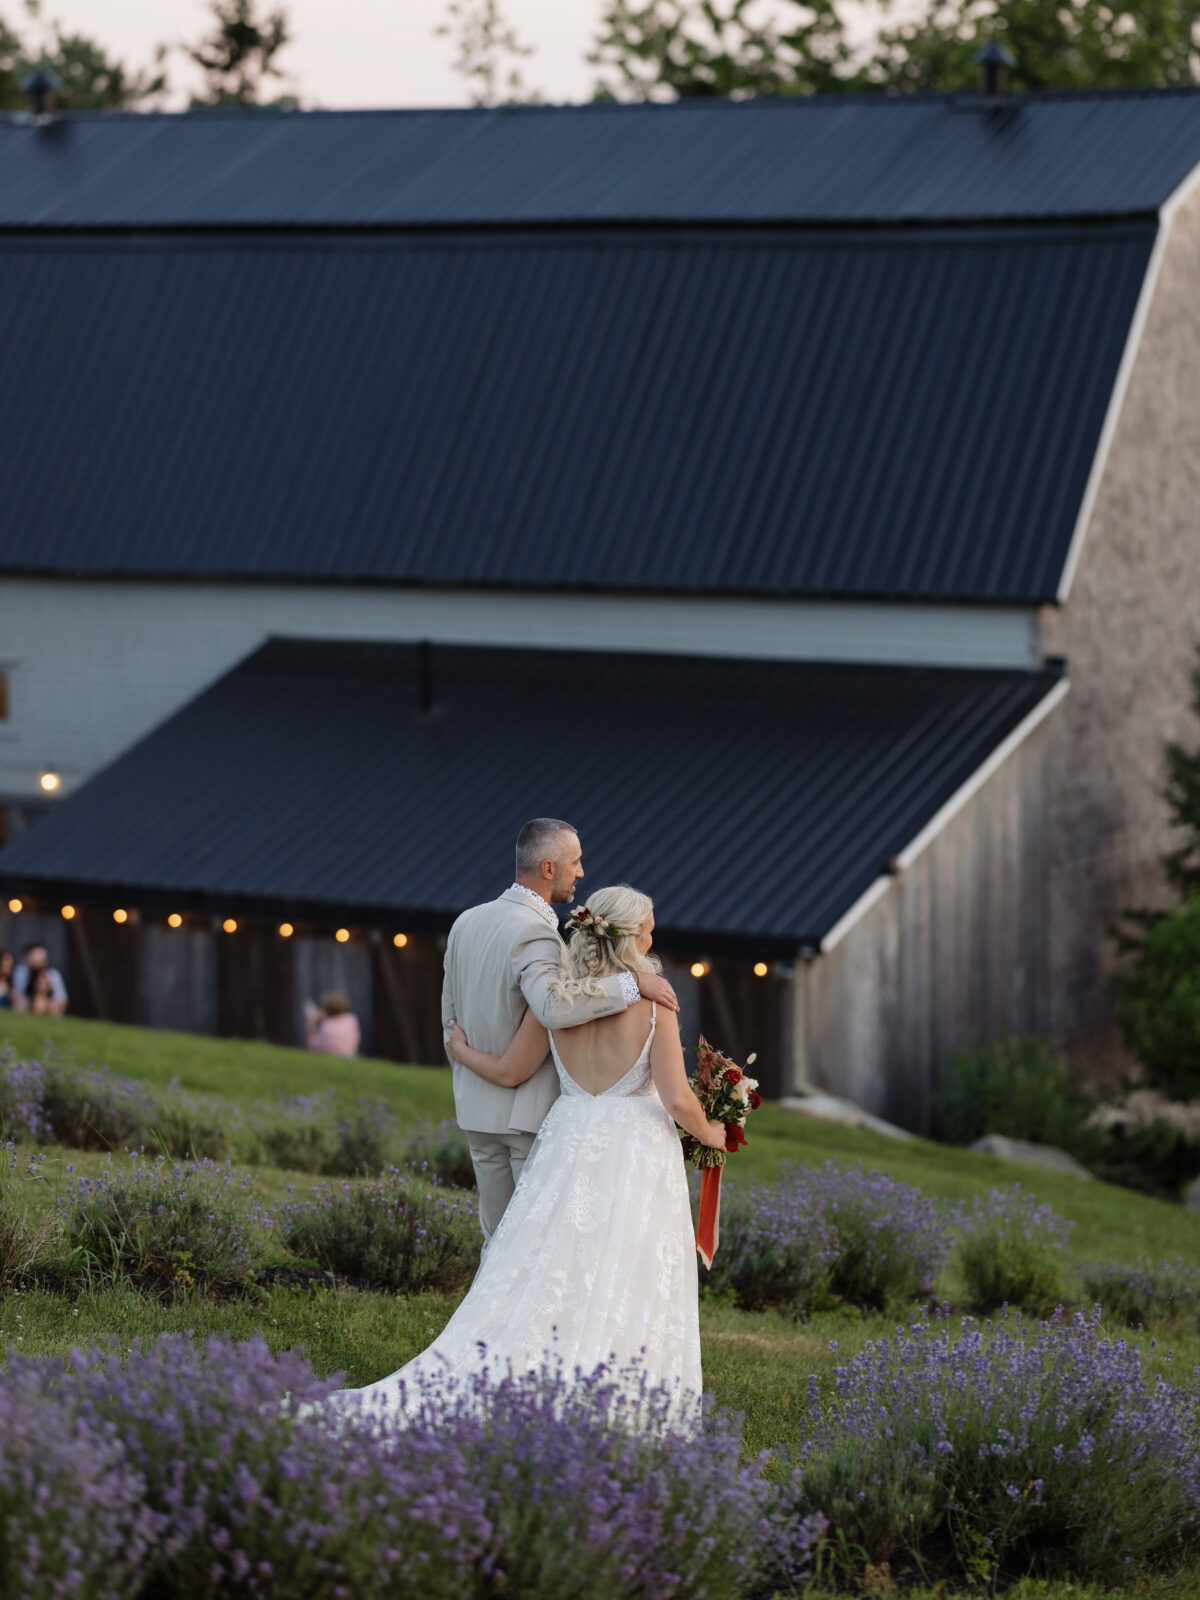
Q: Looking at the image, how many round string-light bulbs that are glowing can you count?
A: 10